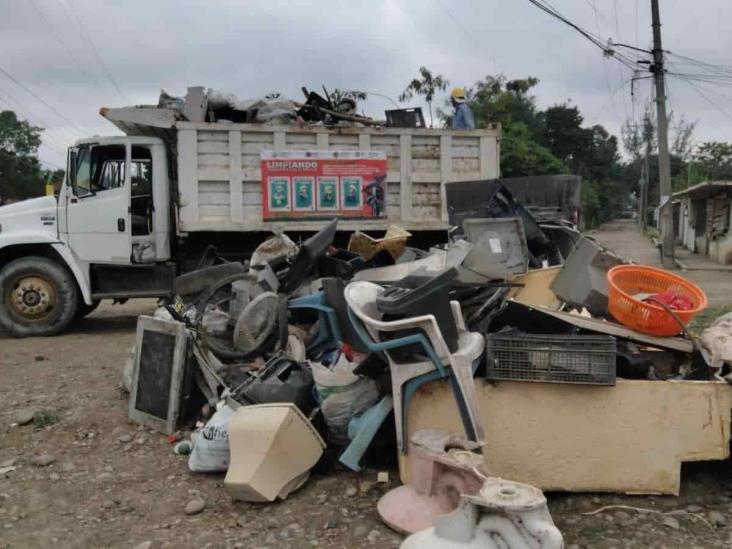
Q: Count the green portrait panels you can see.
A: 4